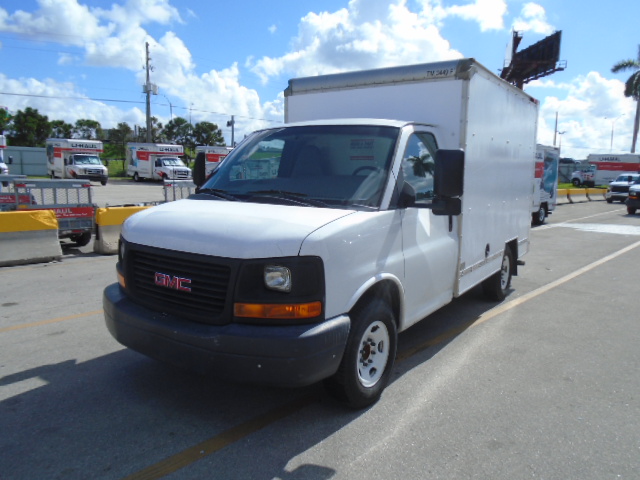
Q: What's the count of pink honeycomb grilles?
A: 0